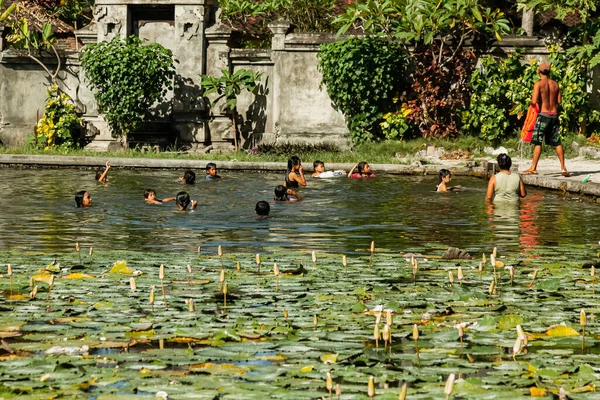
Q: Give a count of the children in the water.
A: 12